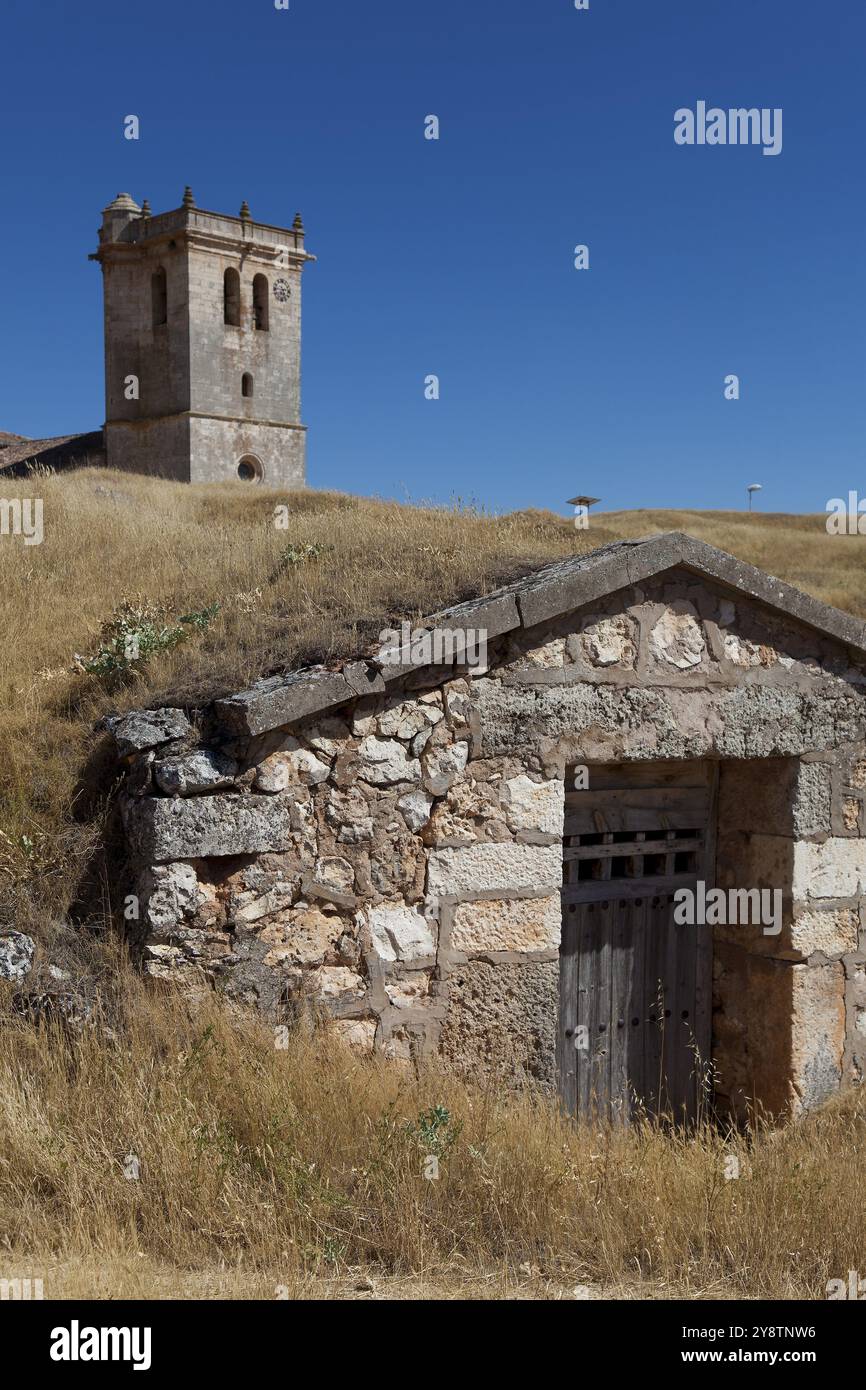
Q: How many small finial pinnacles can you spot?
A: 4